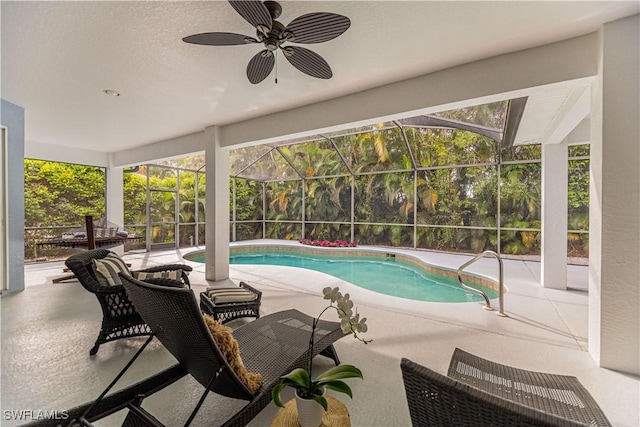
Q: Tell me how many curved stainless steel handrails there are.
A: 1